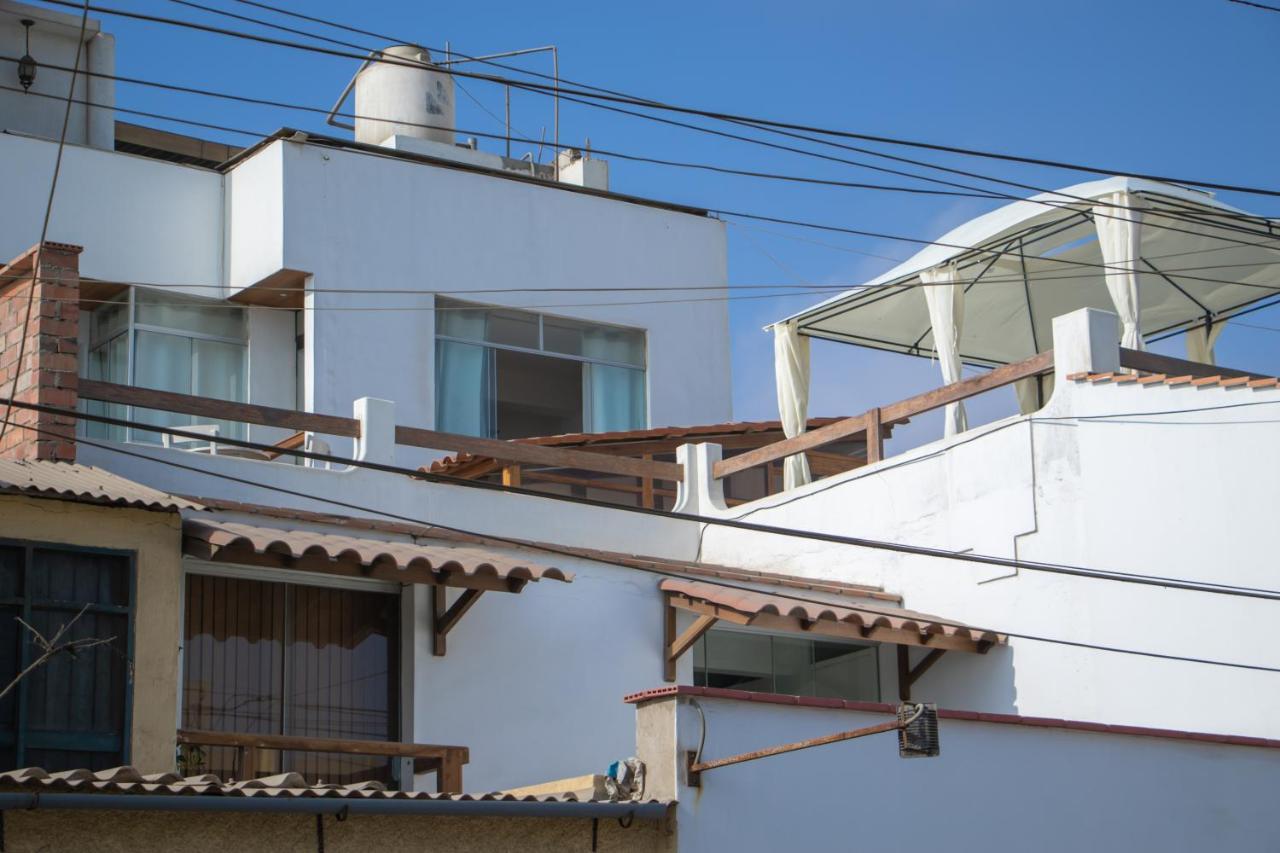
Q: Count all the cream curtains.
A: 5